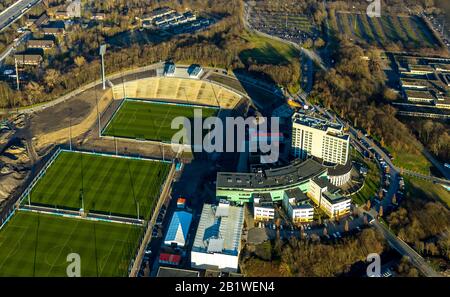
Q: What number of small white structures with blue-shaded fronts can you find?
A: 2